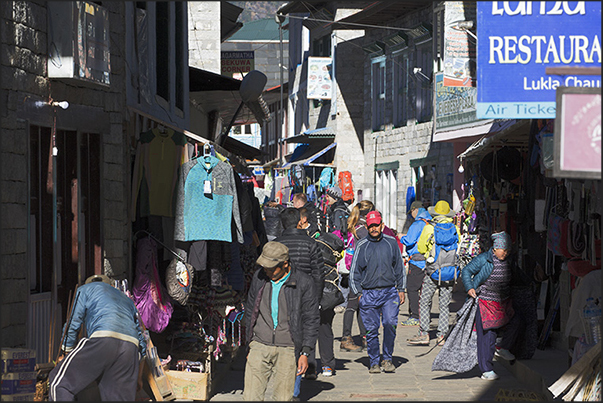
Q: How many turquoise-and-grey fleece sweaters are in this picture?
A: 1